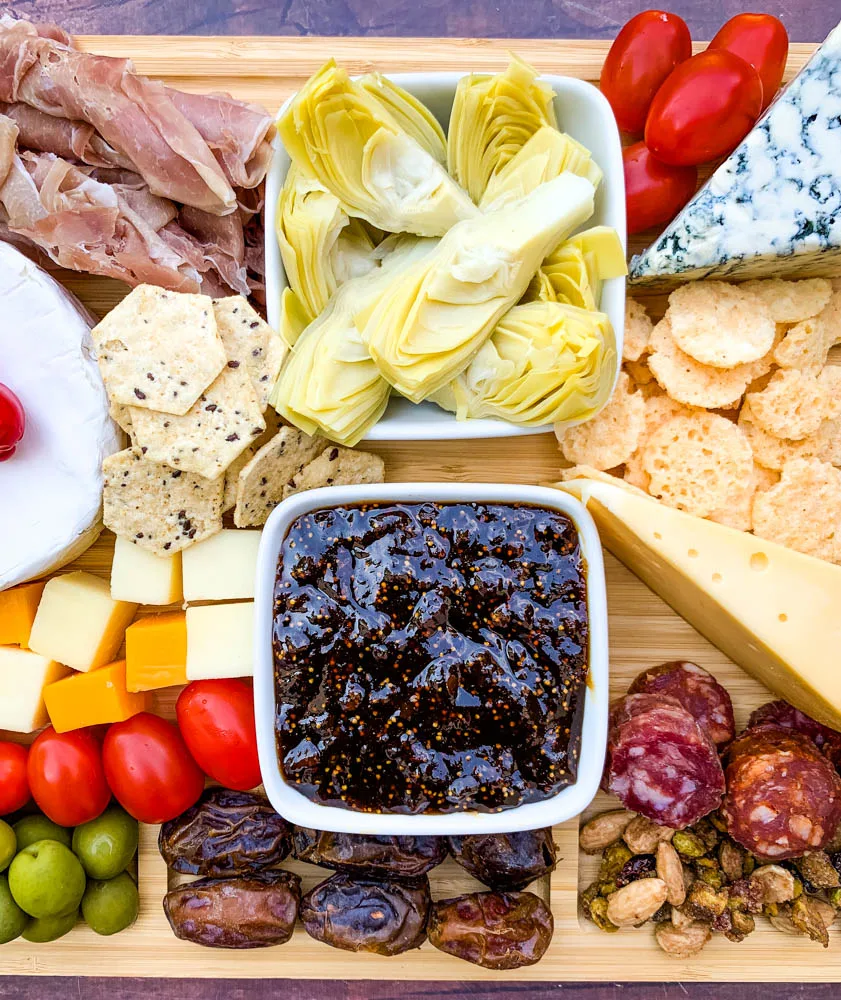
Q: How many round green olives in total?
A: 7